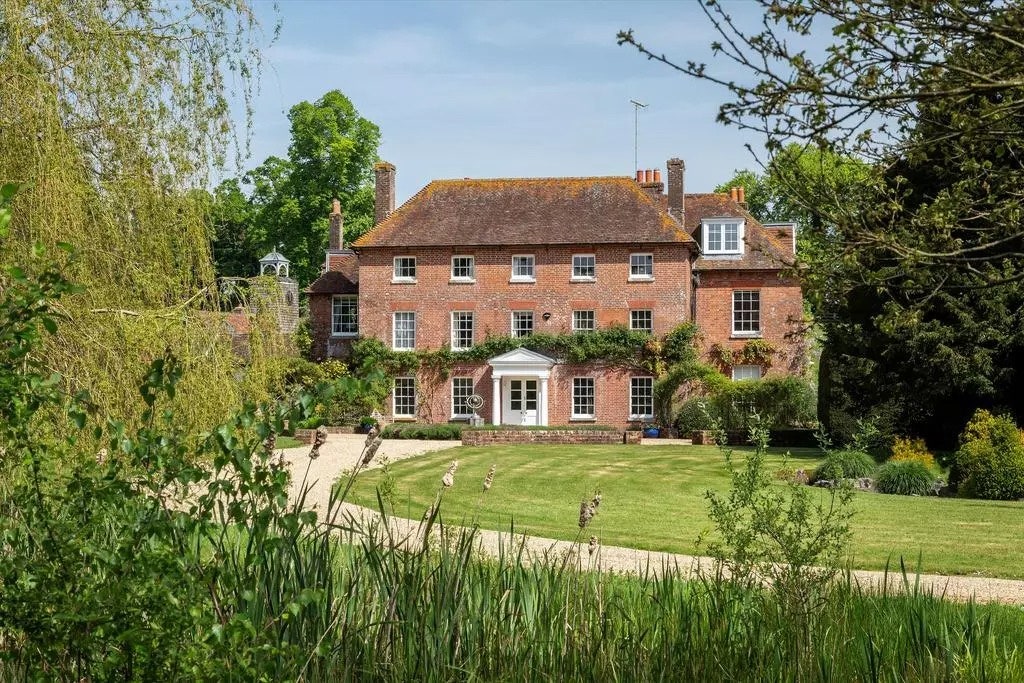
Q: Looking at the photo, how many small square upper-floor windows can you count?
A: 5